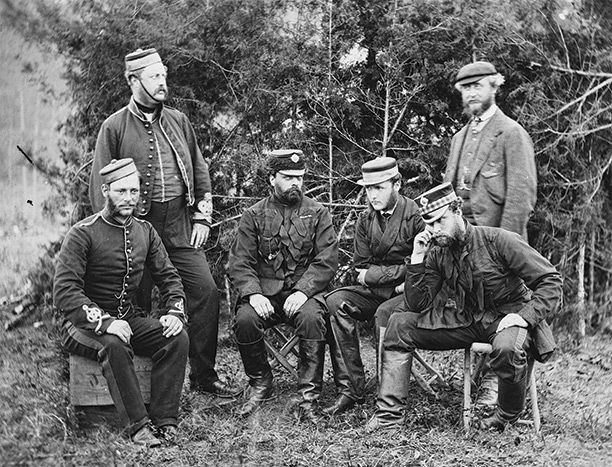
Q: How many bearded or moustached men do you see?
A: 6